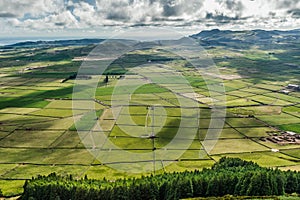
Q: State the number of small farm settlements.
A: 2